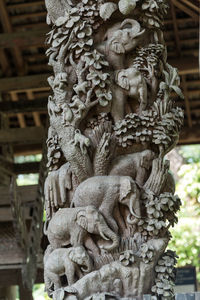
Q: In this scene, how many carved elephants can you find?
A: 6